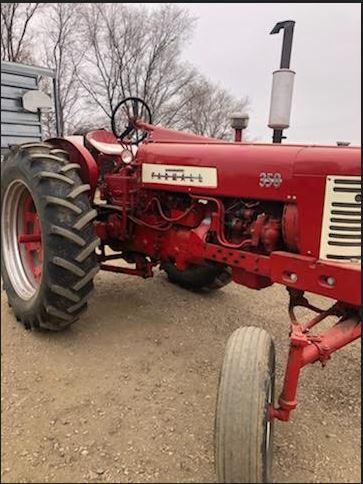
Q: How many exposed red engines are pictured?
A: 1